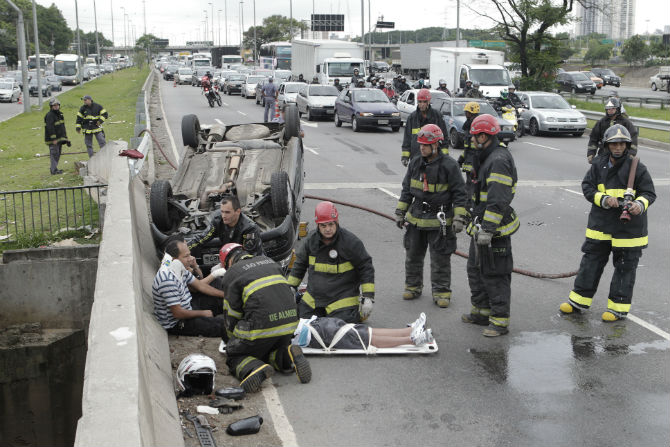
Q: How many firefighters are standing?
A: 8